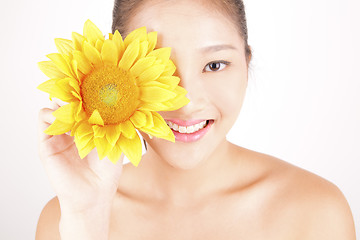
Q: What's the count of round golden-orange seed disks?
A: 1